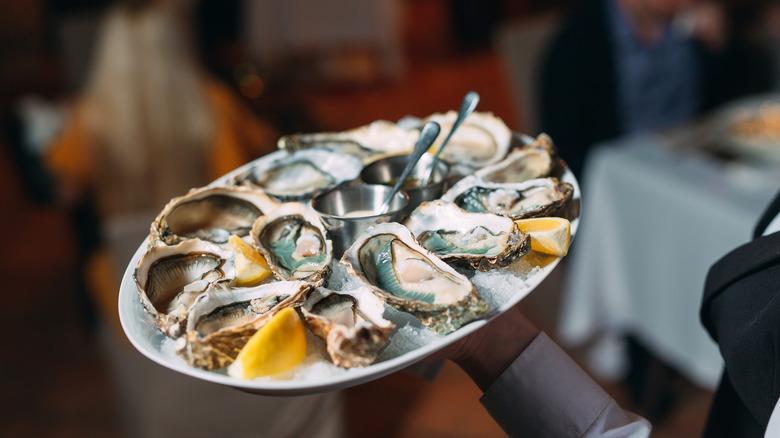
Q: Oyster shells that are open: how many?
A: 12